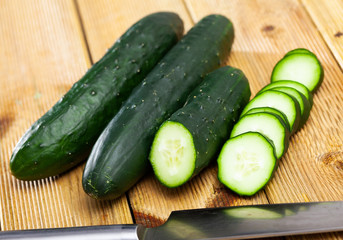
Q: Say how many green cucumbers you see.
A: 3